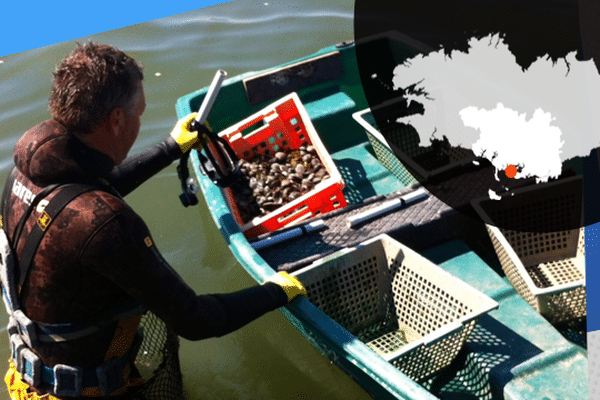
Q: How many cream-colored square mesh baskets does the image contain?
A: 3